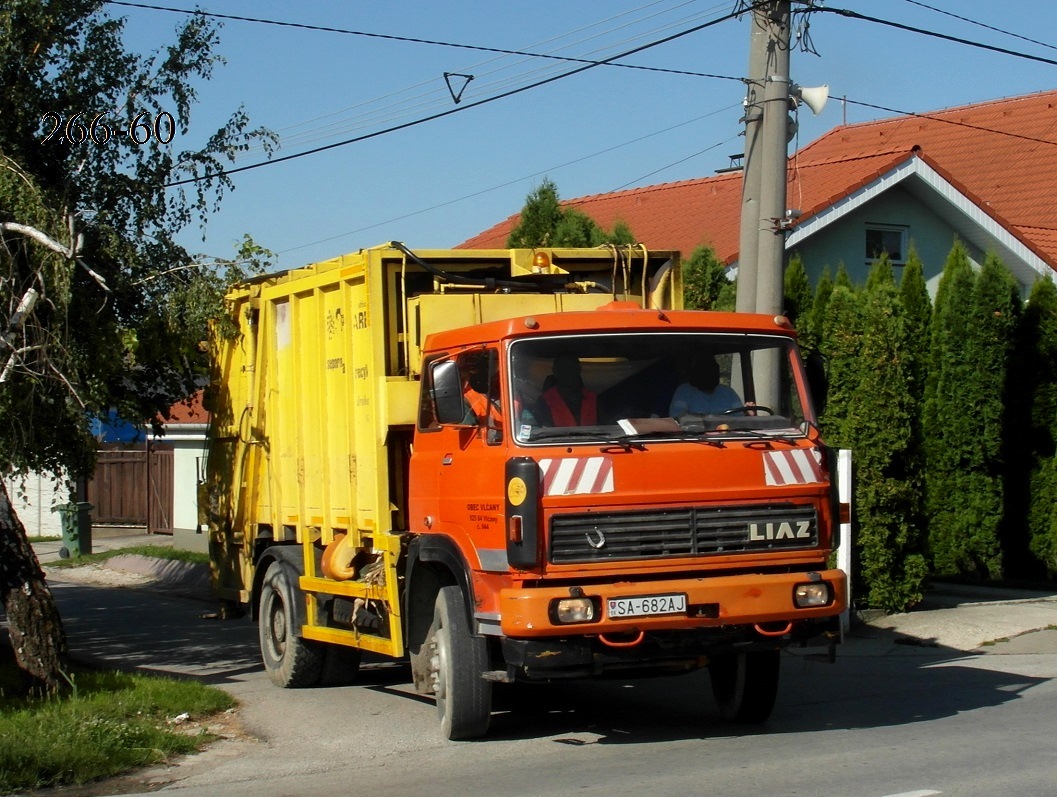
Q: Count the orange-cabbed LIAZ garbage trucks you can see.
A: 1